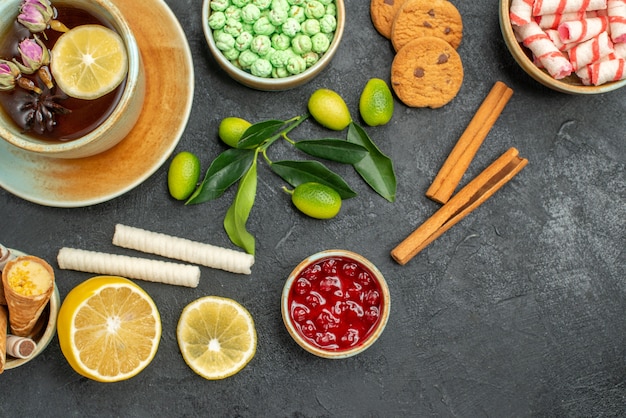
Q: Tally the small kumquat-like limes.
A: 5